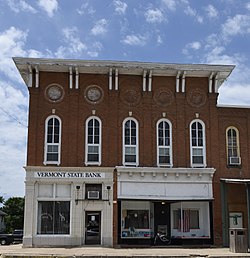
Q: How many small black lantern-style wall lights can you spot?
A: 2